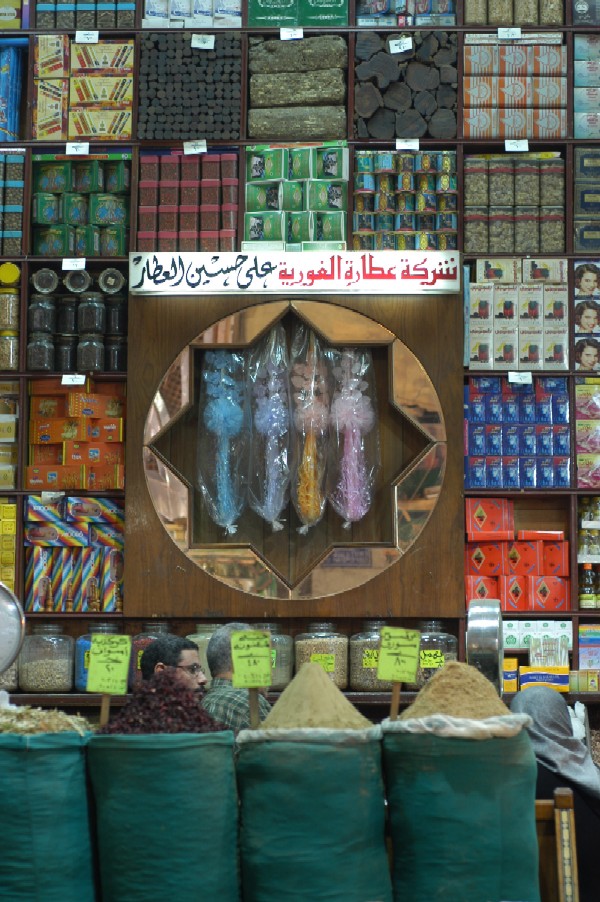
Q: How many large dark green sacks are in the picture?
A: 4